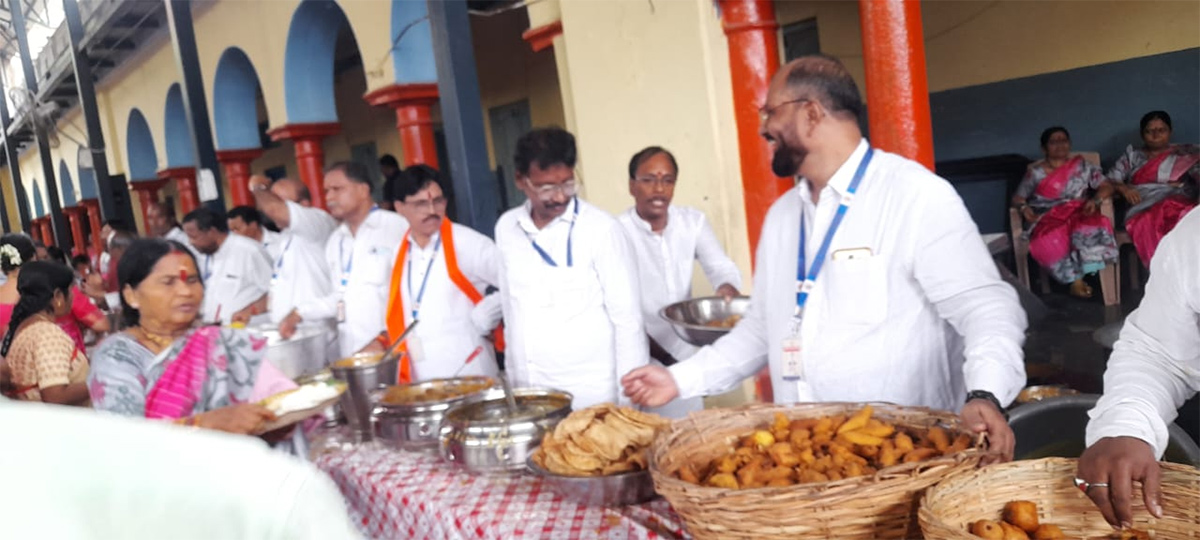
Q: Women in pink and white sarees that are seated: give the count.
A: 2